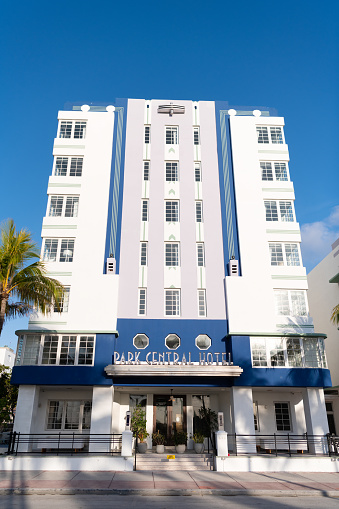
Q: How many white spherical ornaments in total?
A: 4